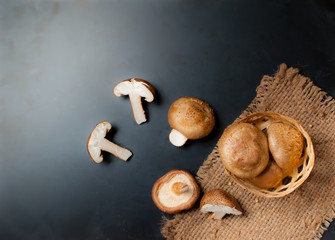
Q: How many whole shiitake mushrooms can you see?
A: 5